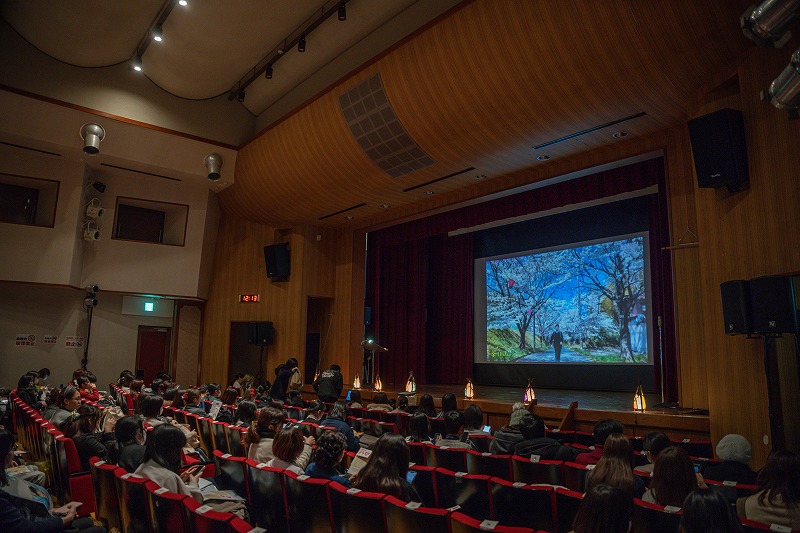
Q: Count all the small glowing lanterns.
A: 7